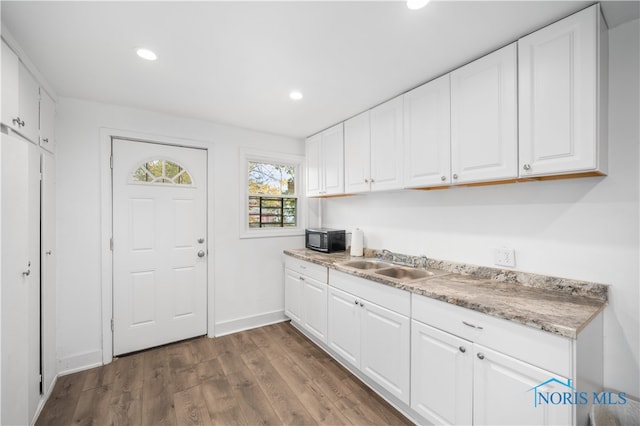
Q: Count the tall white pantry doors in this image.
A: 2